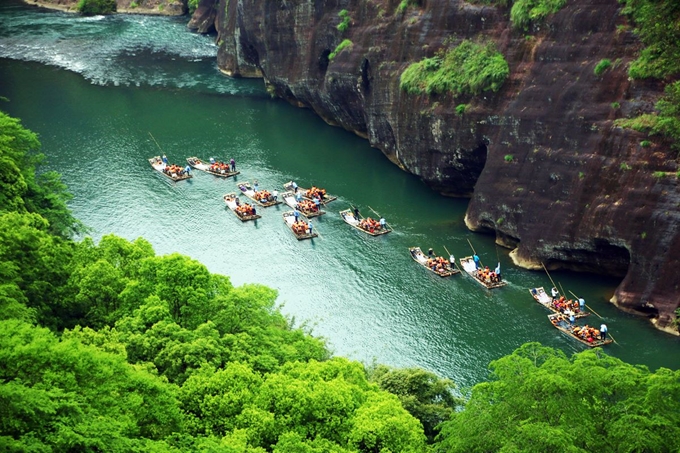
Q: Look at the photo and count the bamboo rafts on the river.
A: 12